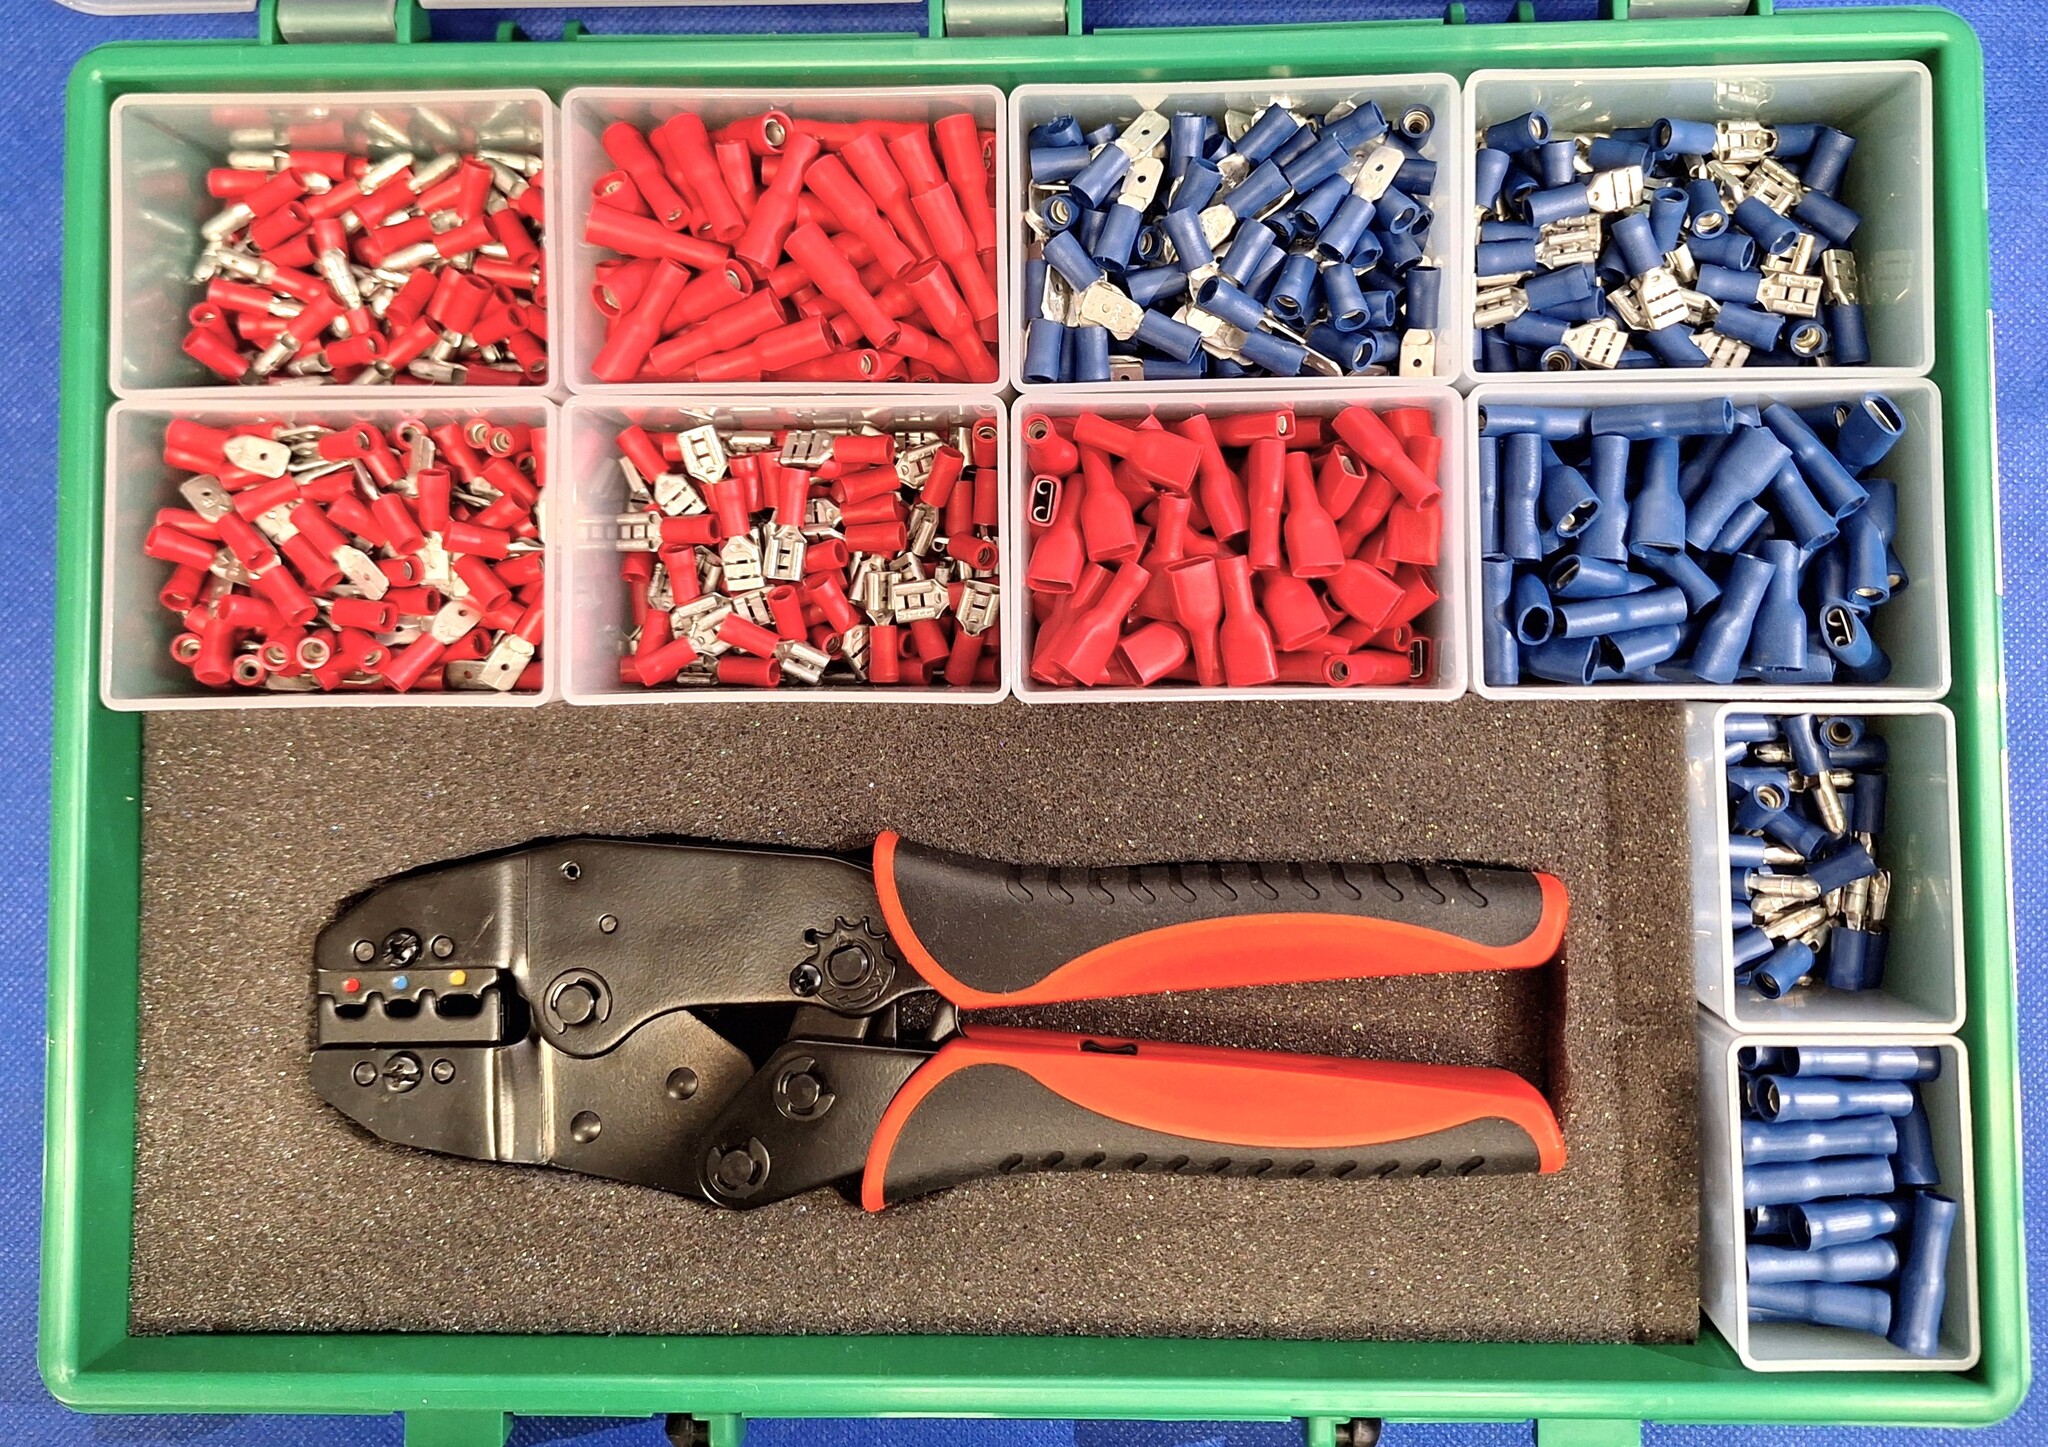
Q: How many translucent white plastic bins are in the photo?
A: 10